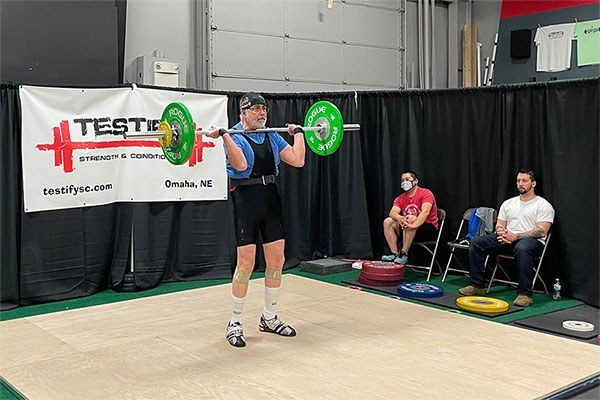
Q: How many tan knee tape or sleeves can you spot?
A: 2